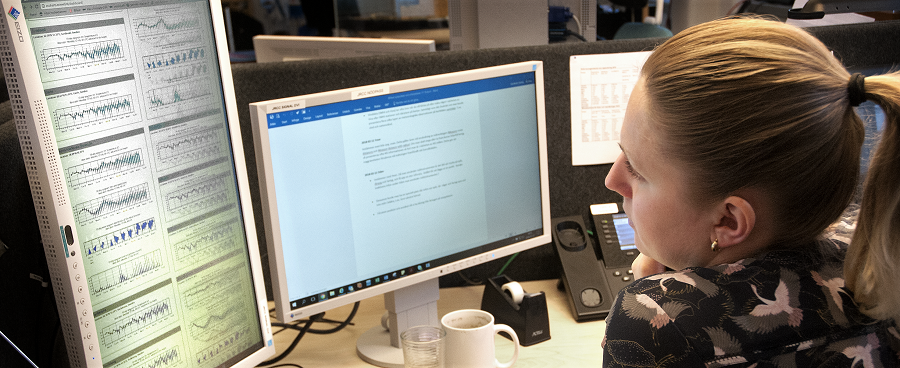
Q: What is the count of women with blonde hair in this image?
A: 1